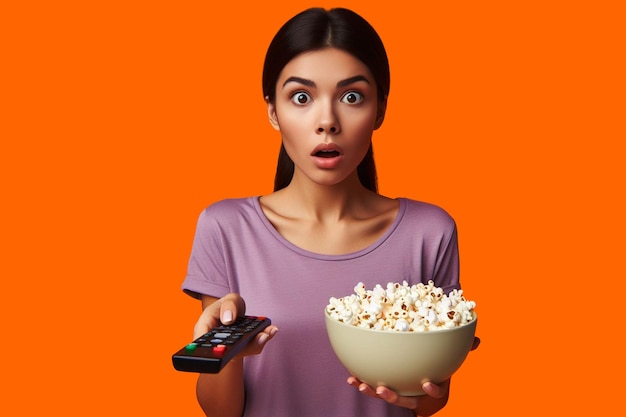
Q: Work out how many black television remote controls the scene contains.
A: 1